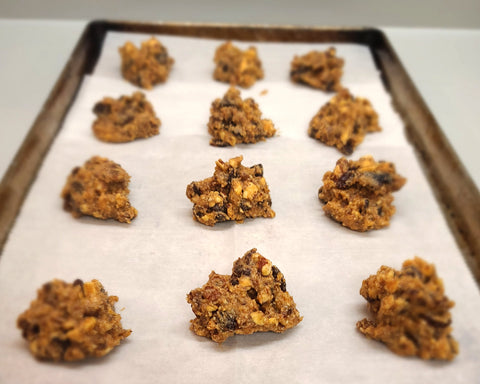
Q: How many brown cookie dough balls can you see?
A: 12